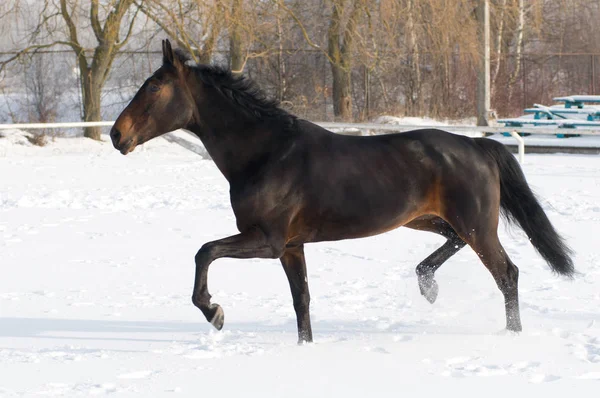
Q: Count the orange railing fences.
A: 0